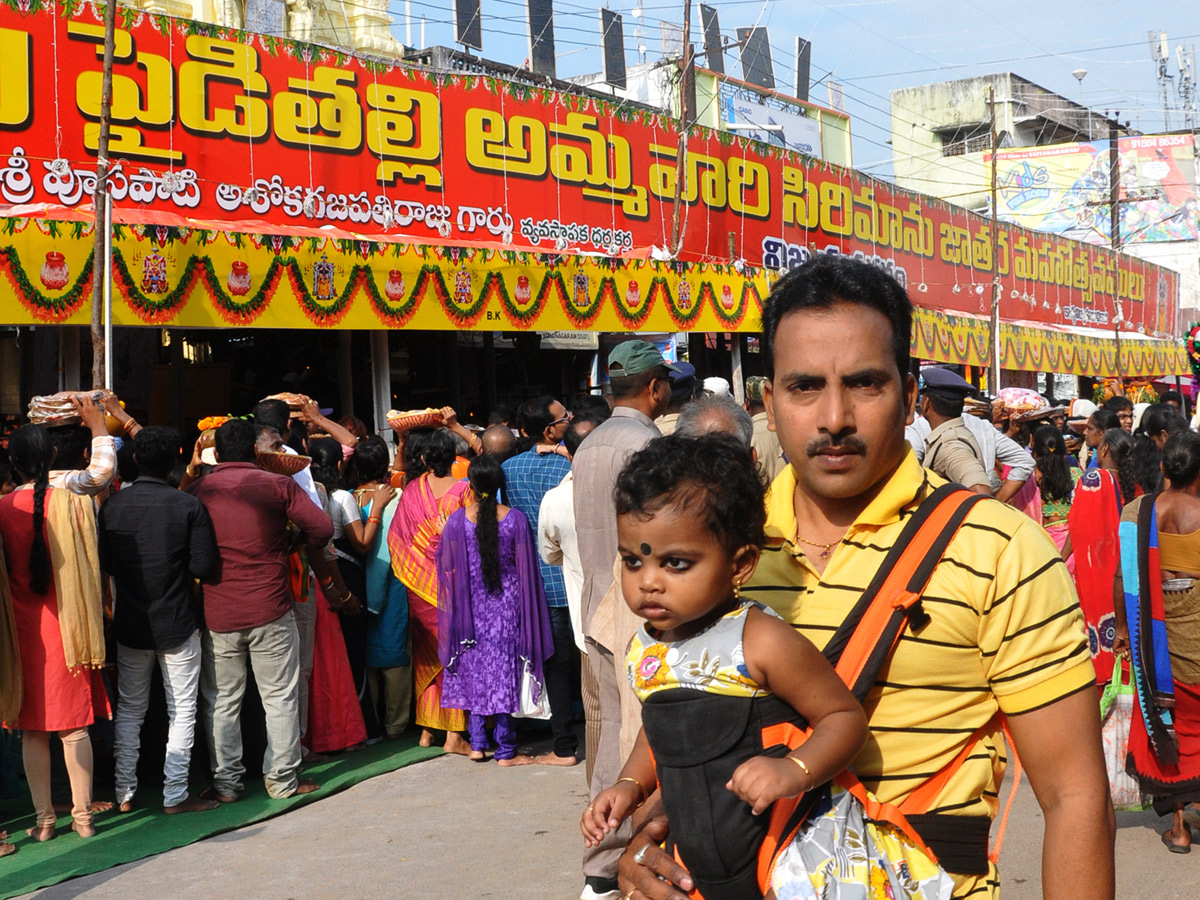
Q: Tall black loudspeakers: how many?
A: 6